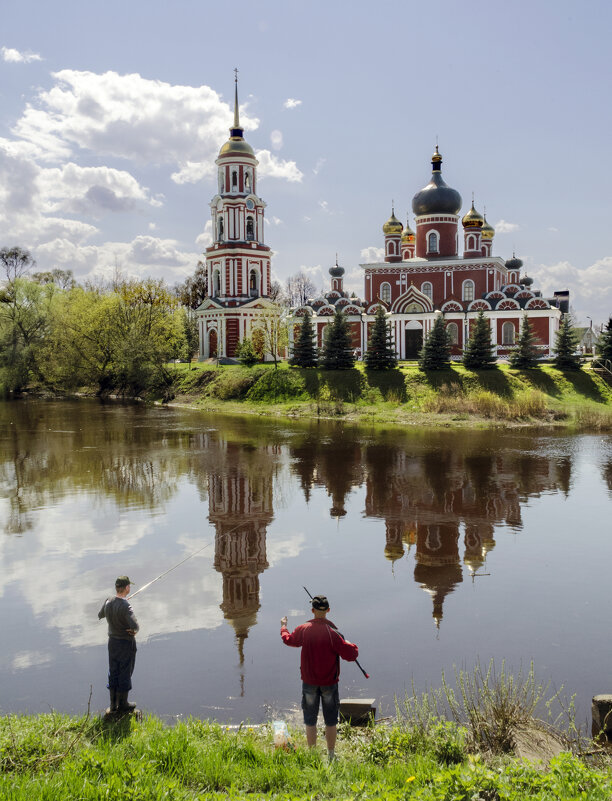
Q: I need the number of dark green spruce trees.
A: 8